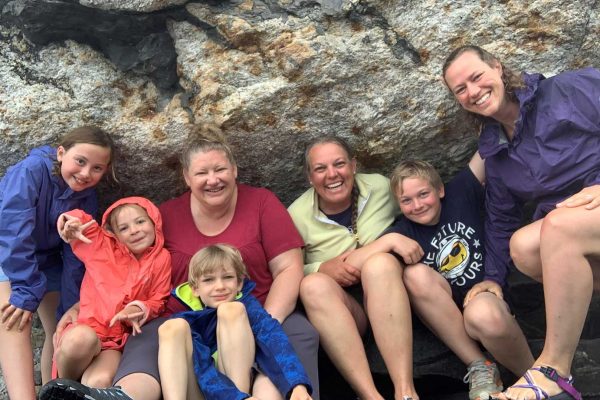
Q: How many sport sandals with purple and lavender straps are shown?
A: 1